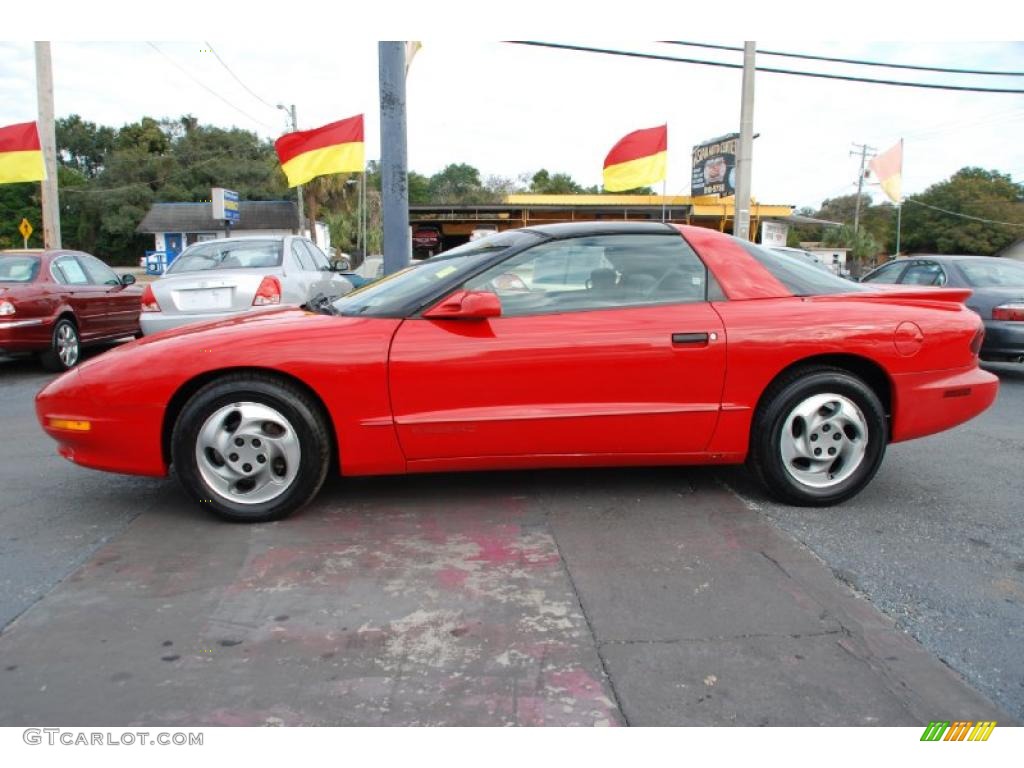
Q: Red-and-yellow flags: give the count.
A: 4